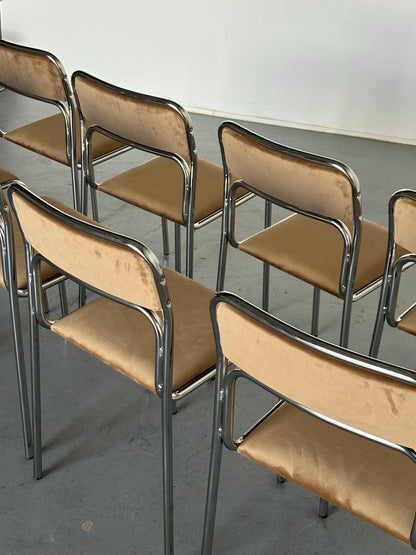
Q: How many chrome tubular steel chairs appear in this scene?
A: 7